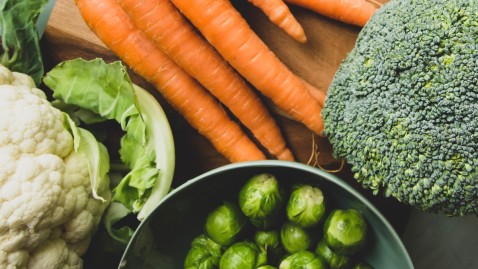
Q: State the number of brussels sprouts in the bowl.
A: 12